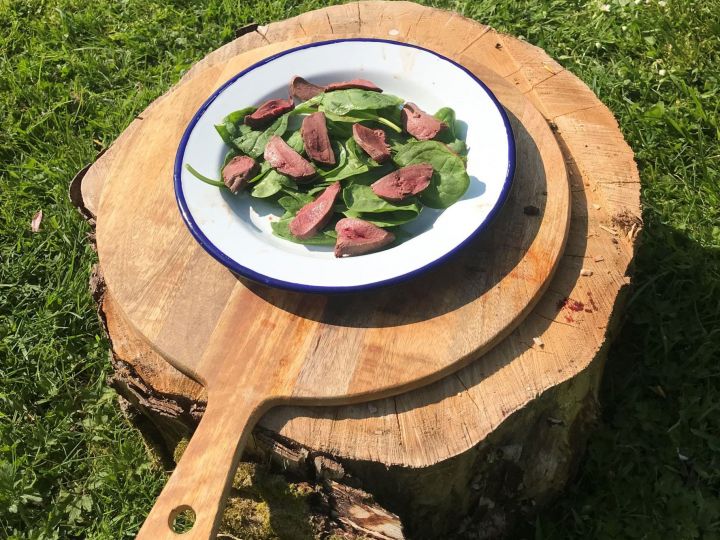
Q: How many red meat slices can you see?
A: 11